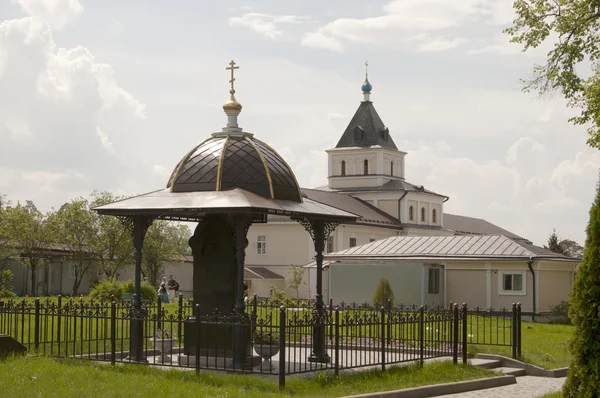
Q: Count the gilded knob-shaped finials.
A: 1